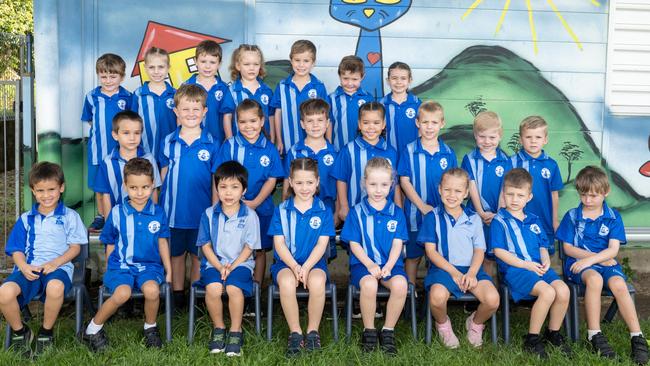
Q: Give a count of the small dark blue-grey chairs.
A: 8